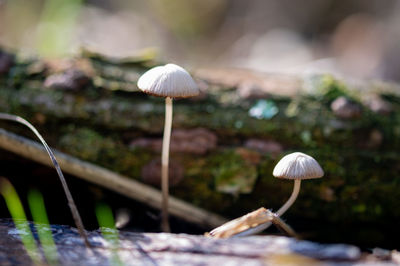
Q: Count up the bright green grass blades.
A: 3